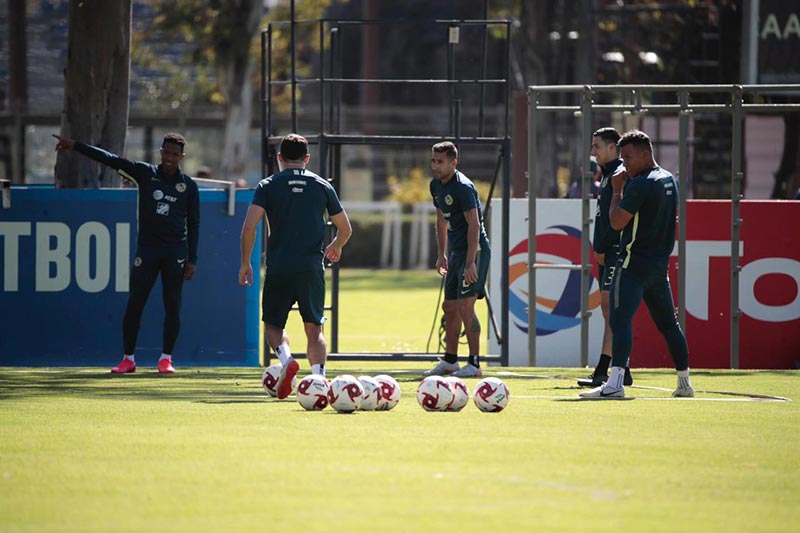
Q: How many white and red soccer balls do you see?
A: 8